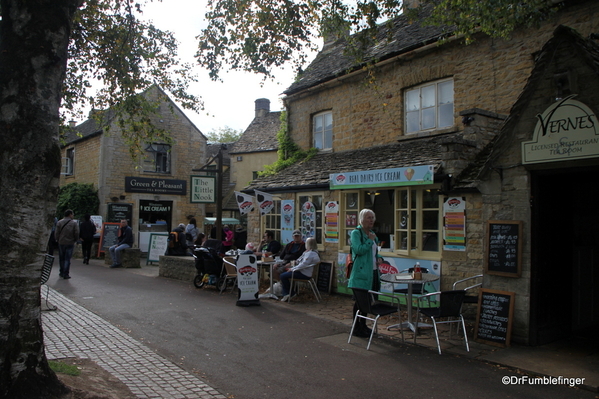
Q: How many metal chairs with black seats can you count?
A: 4